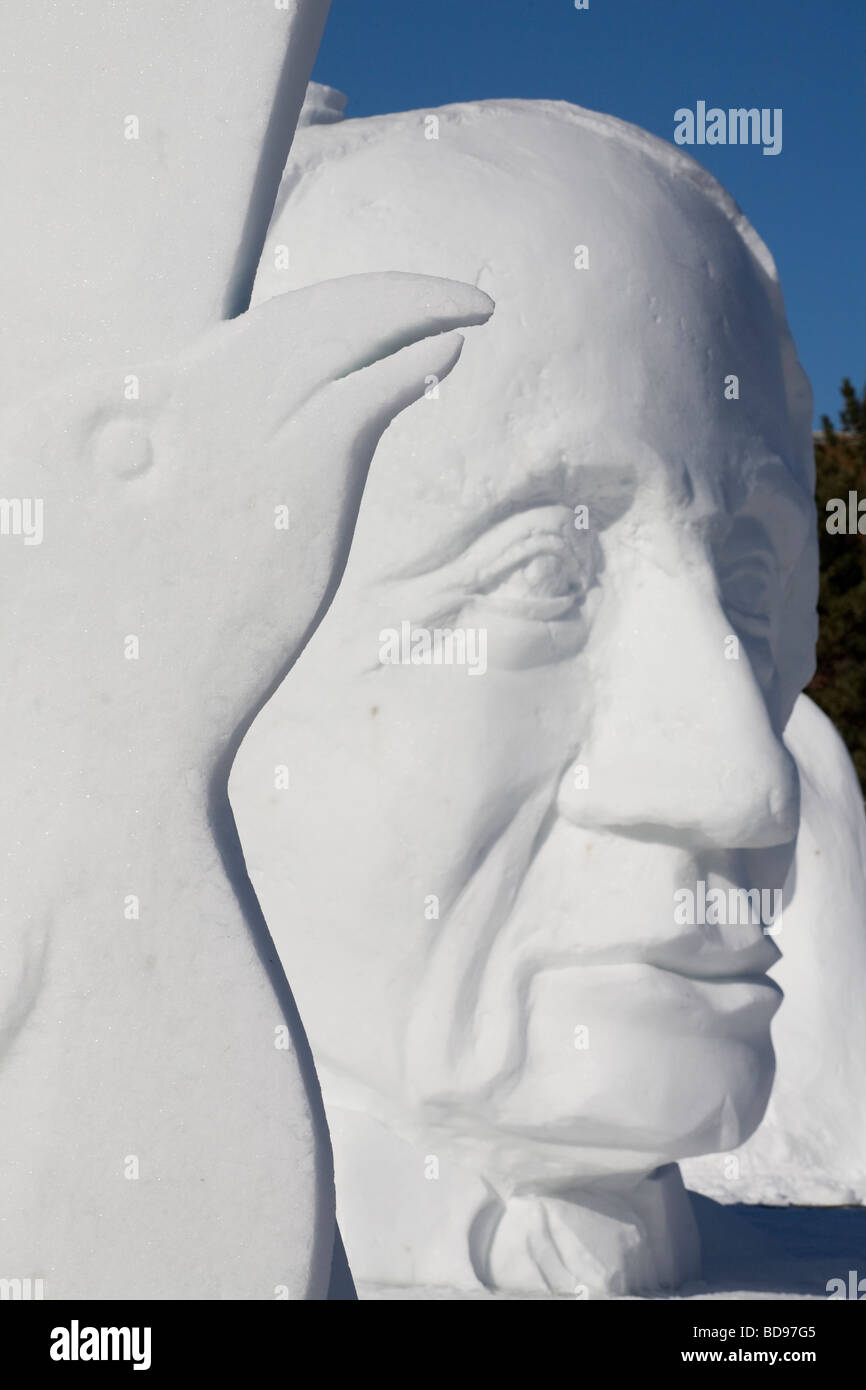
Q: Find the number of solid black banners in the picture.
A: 1